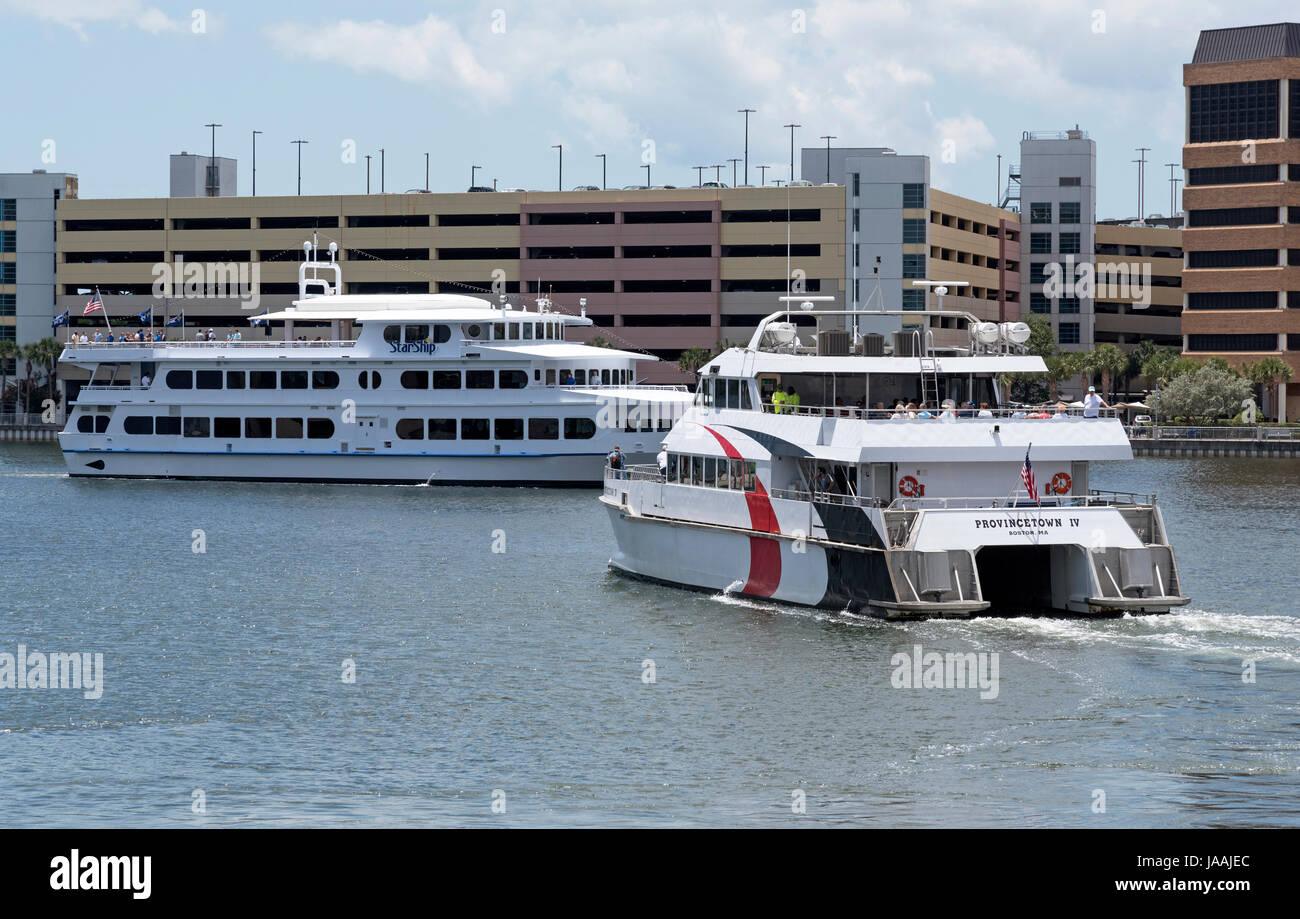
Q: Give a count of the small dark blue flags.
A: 4